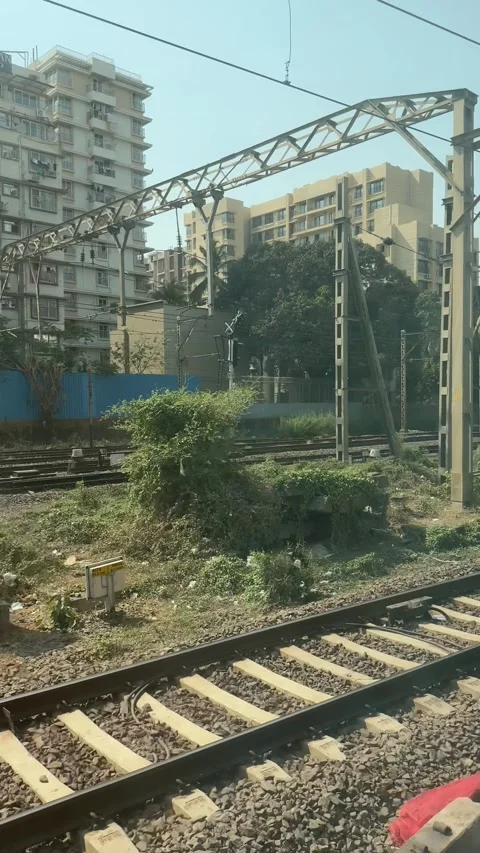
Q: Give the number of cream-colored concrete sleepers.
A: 11